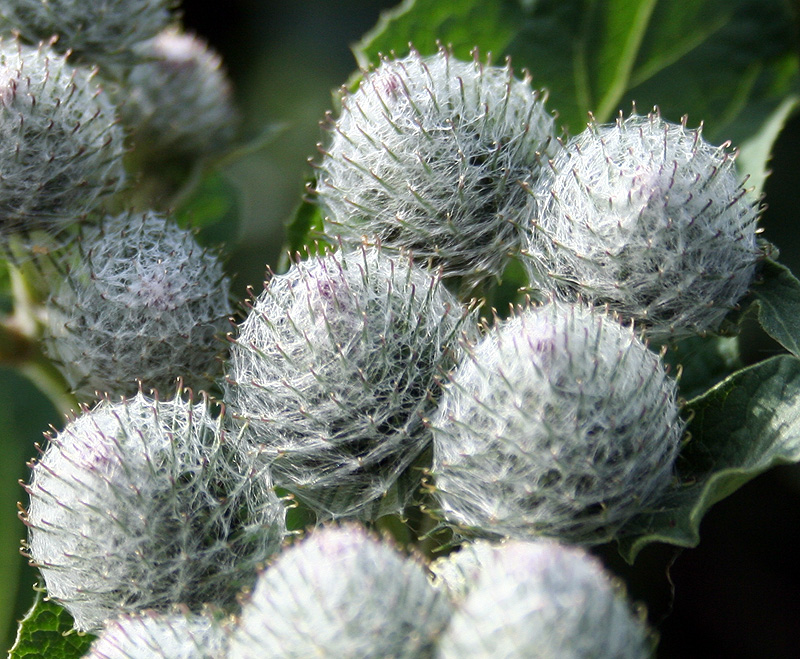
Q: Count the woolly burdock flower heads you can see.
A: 12